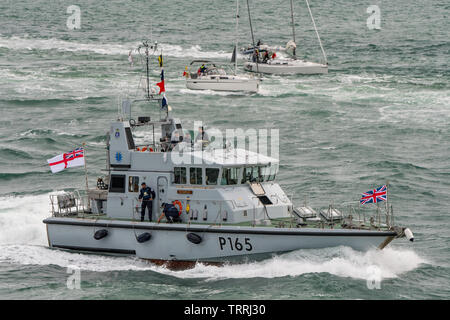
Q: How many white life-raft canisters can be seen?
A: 2